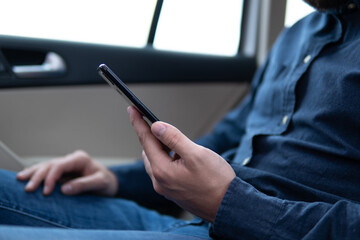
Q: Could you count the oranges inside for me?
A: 0